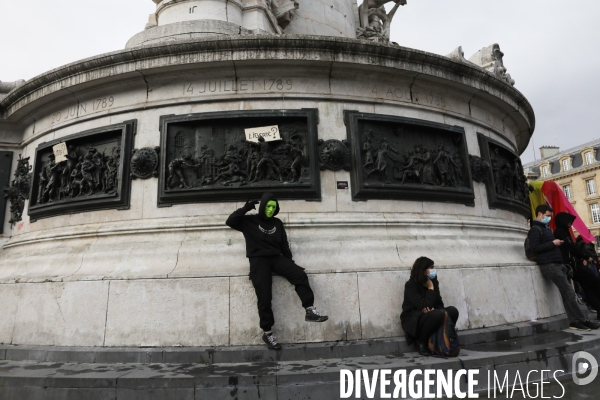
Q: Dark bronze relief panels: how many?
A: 4